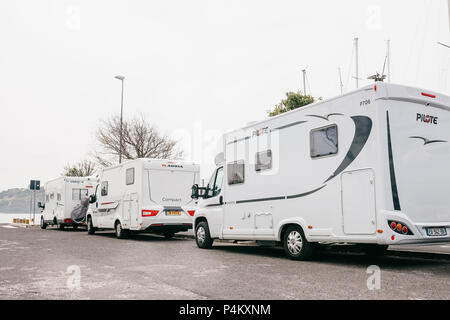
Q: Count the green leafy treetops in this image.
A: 1